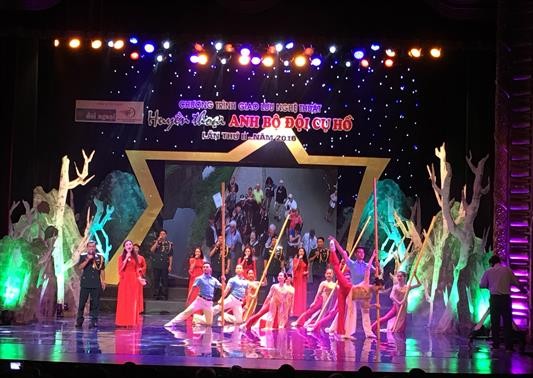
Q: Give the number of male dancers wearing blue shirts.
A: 3